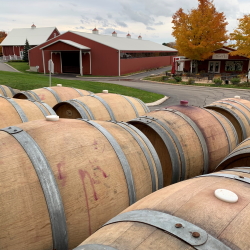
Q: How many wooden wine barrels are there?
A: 9